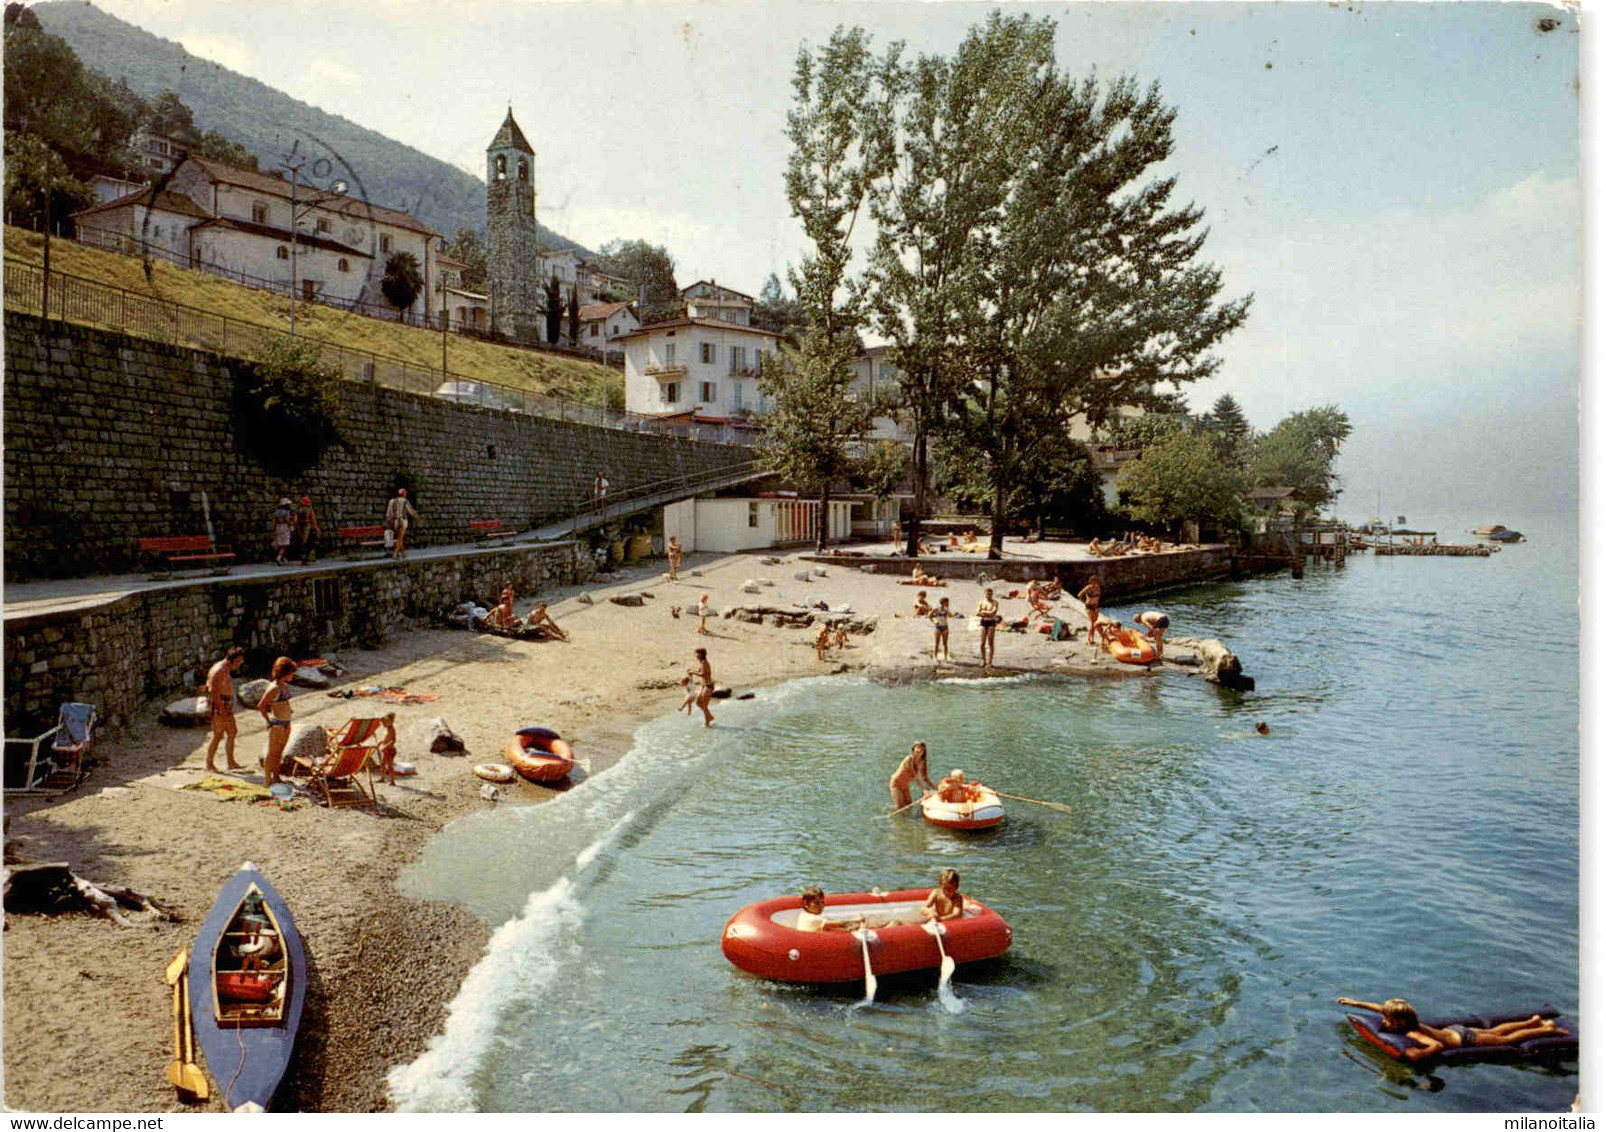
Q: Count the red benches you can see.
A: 3